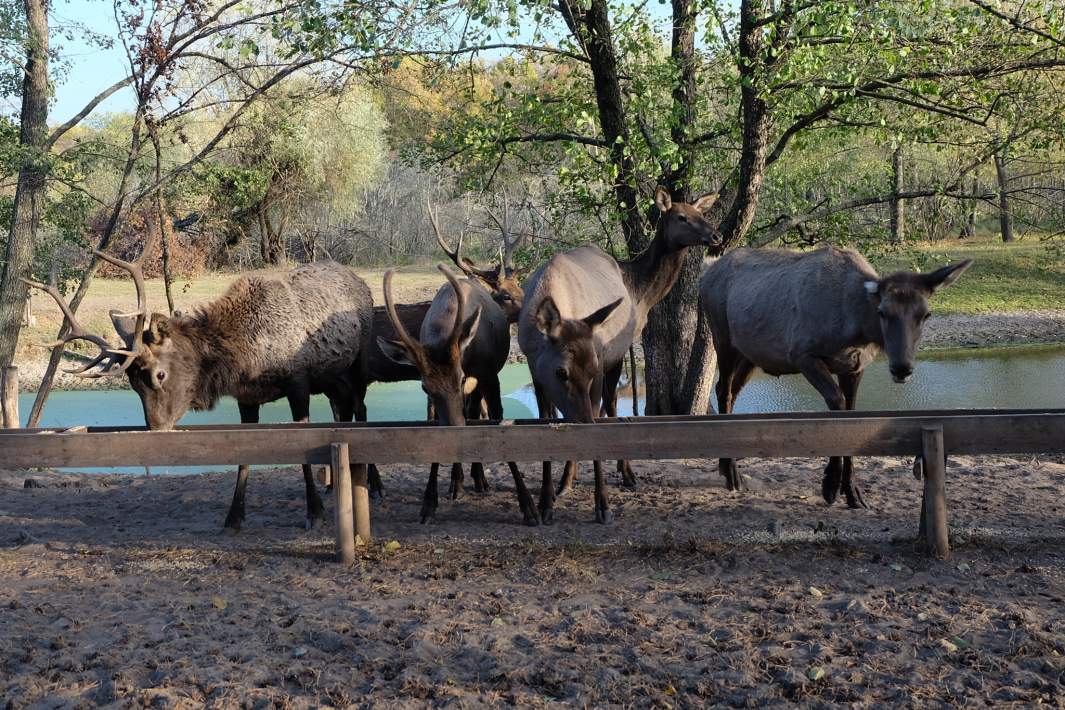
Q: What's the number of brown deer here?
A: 6